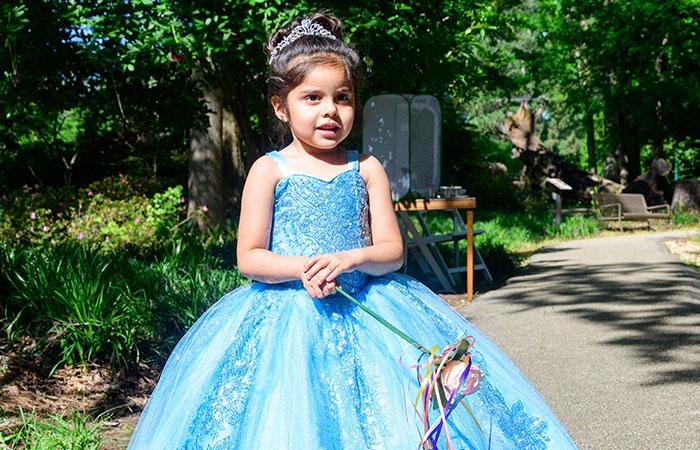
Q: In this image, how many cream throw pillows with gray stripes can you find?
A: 0